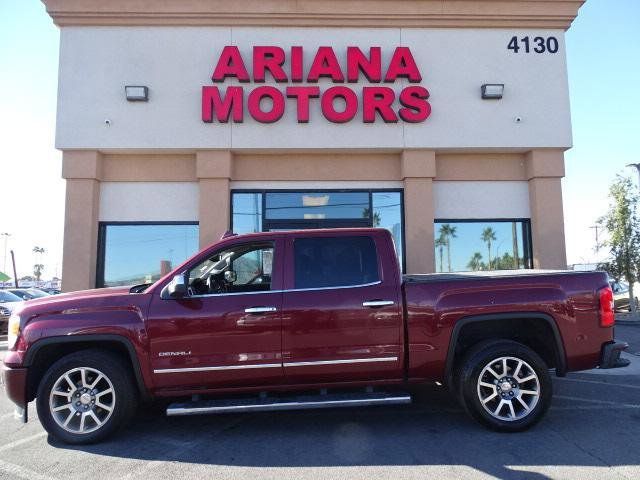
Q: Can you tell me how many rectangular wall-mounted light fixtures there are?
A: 2